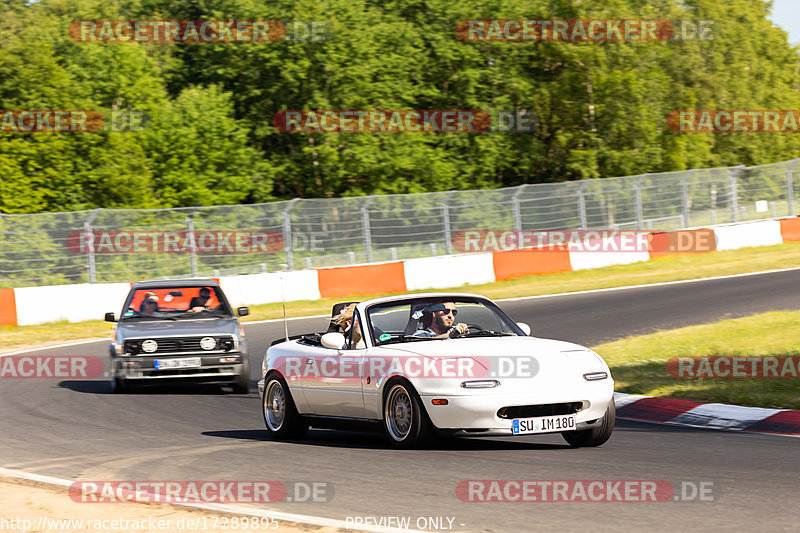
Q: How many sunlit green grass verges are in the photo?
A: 2